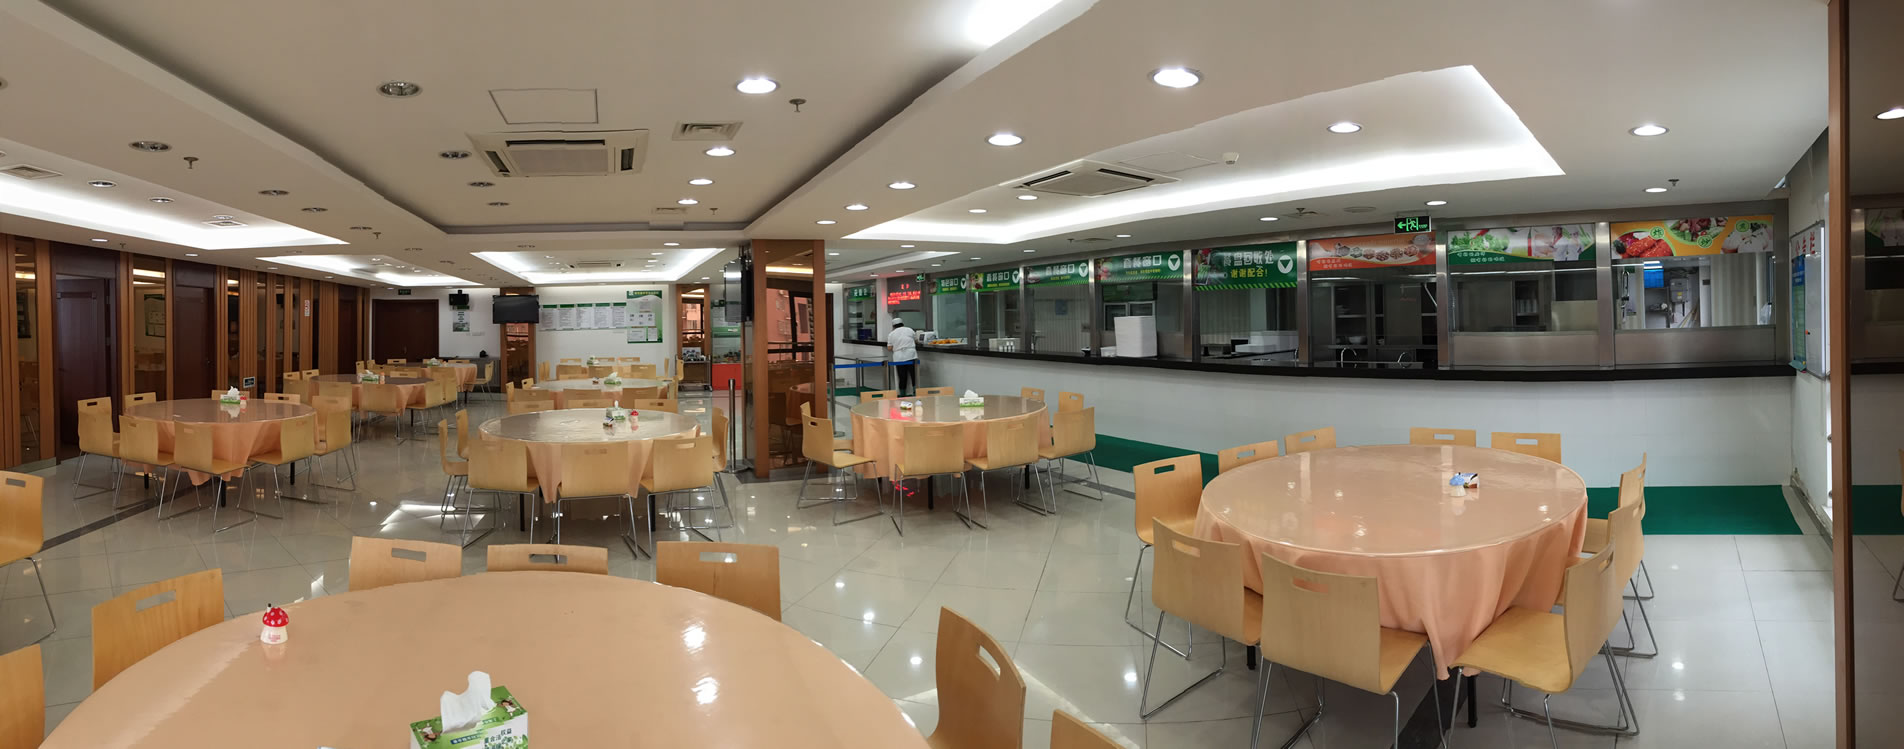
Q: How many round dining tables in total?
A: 9